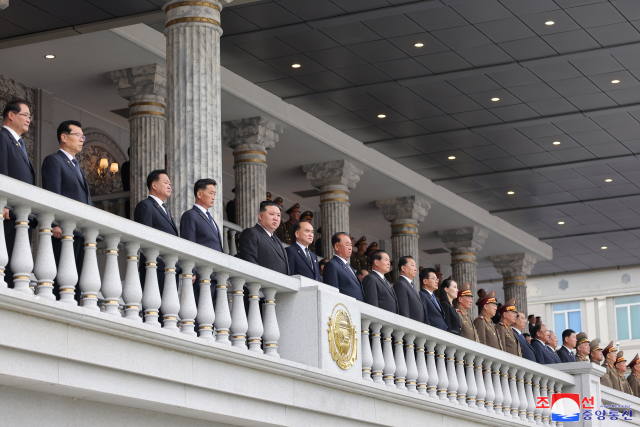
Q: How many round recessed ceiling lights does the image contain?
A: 13